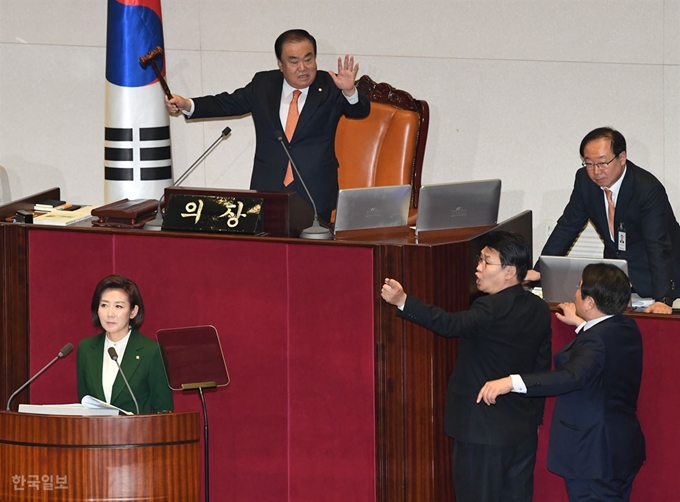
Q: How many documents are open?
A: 1